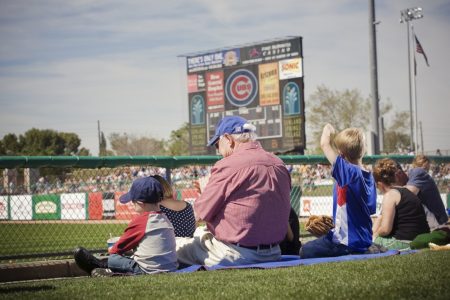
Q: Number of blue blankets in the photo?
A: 1